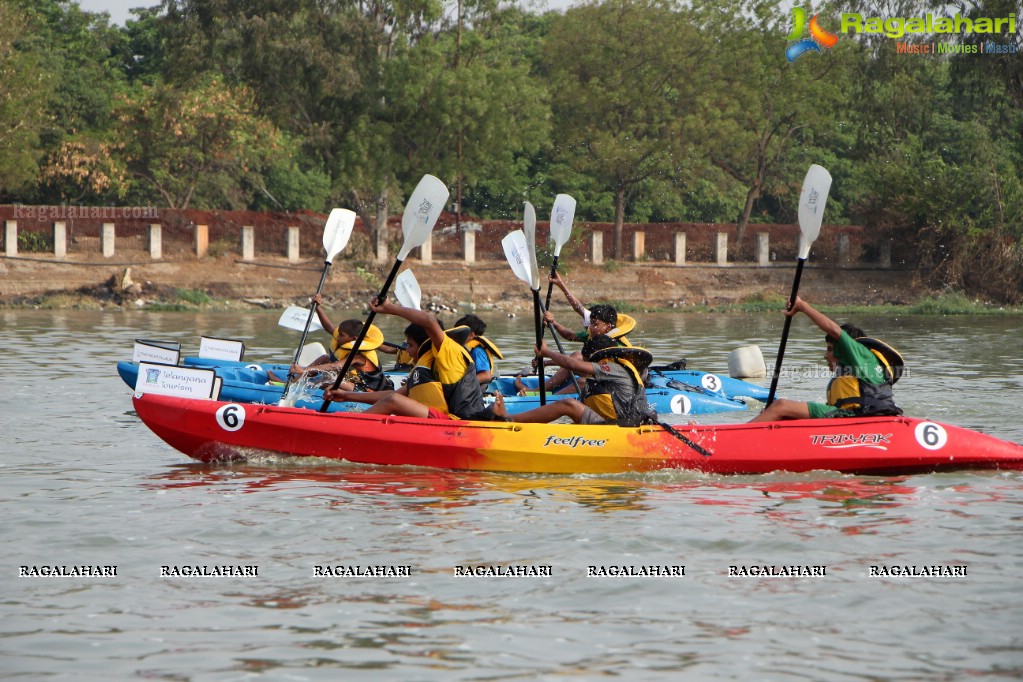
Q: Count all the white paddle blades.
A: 8